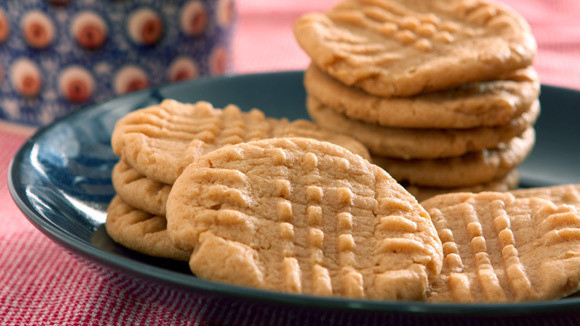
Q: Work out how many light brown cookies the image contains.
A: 11